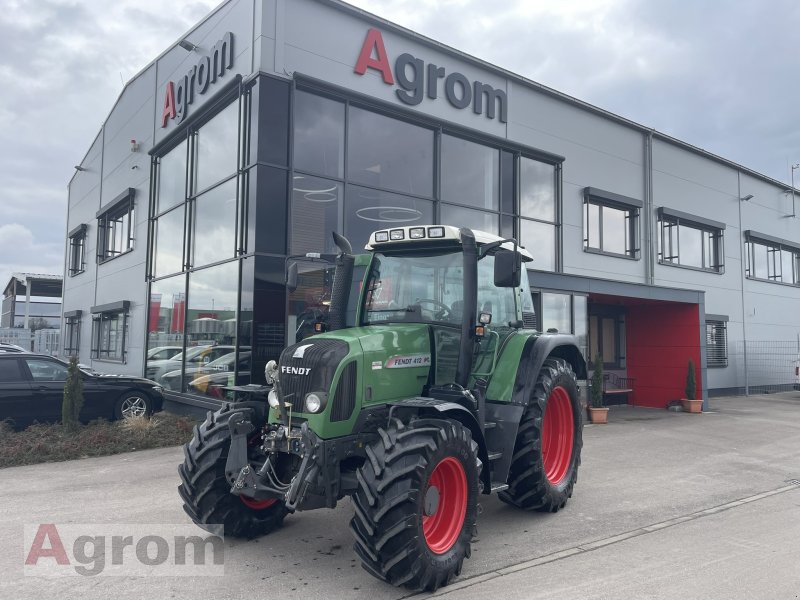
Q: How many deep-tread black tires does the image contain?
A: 3